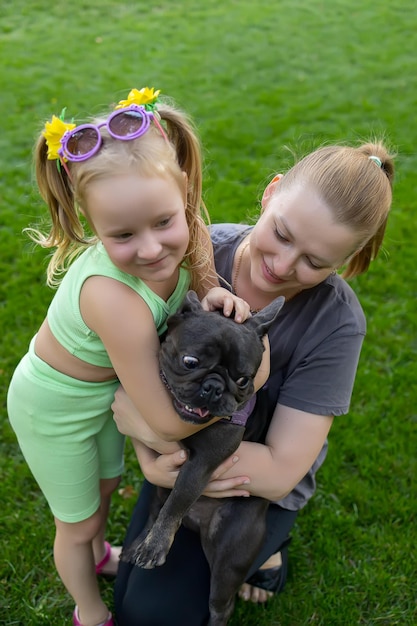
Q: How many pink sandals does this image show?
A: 2